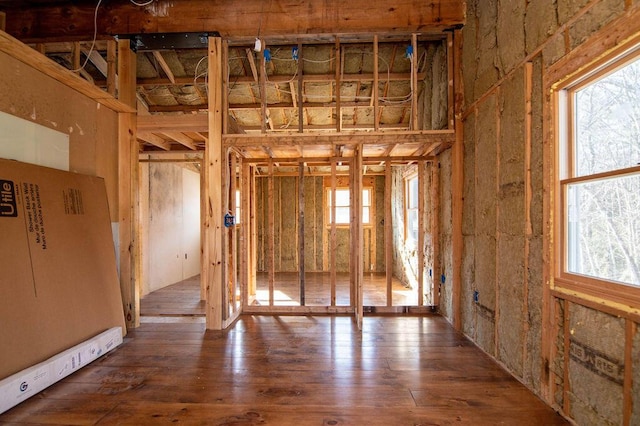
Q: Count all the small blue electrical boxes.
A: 7